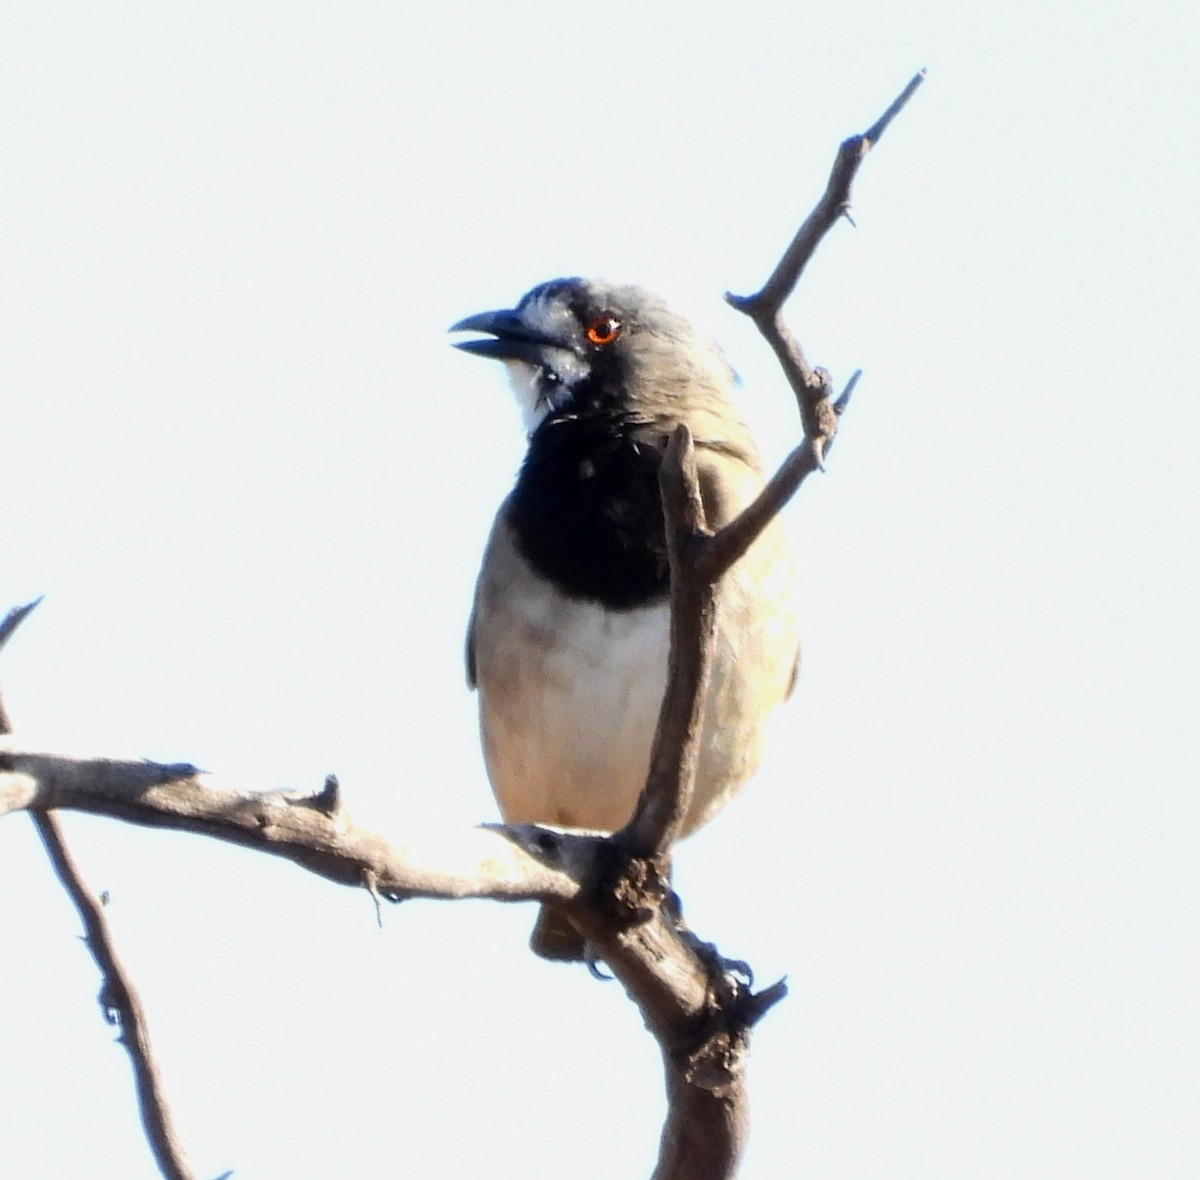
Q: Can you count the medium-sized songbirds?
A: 1